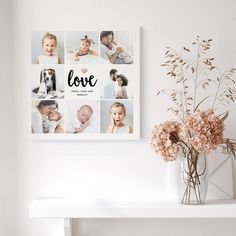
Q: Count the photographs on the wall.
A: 8